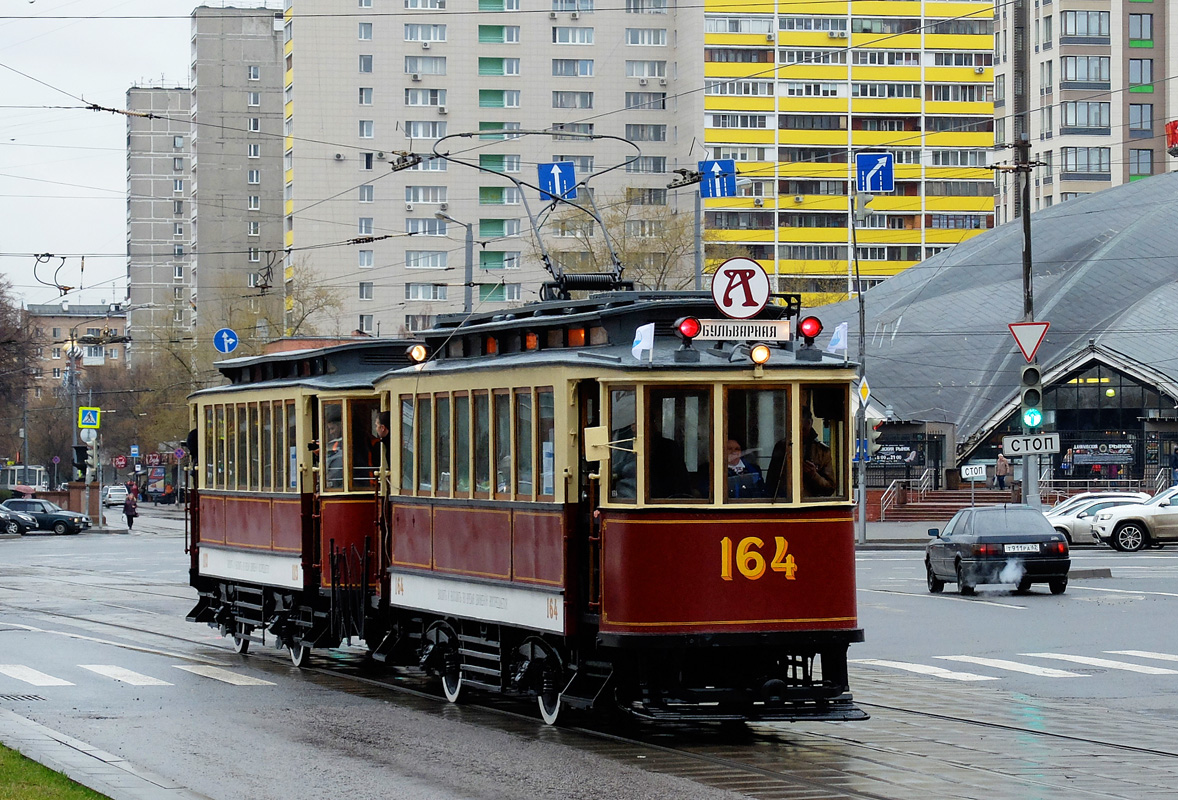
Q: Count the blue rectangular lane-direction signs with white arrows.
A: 3